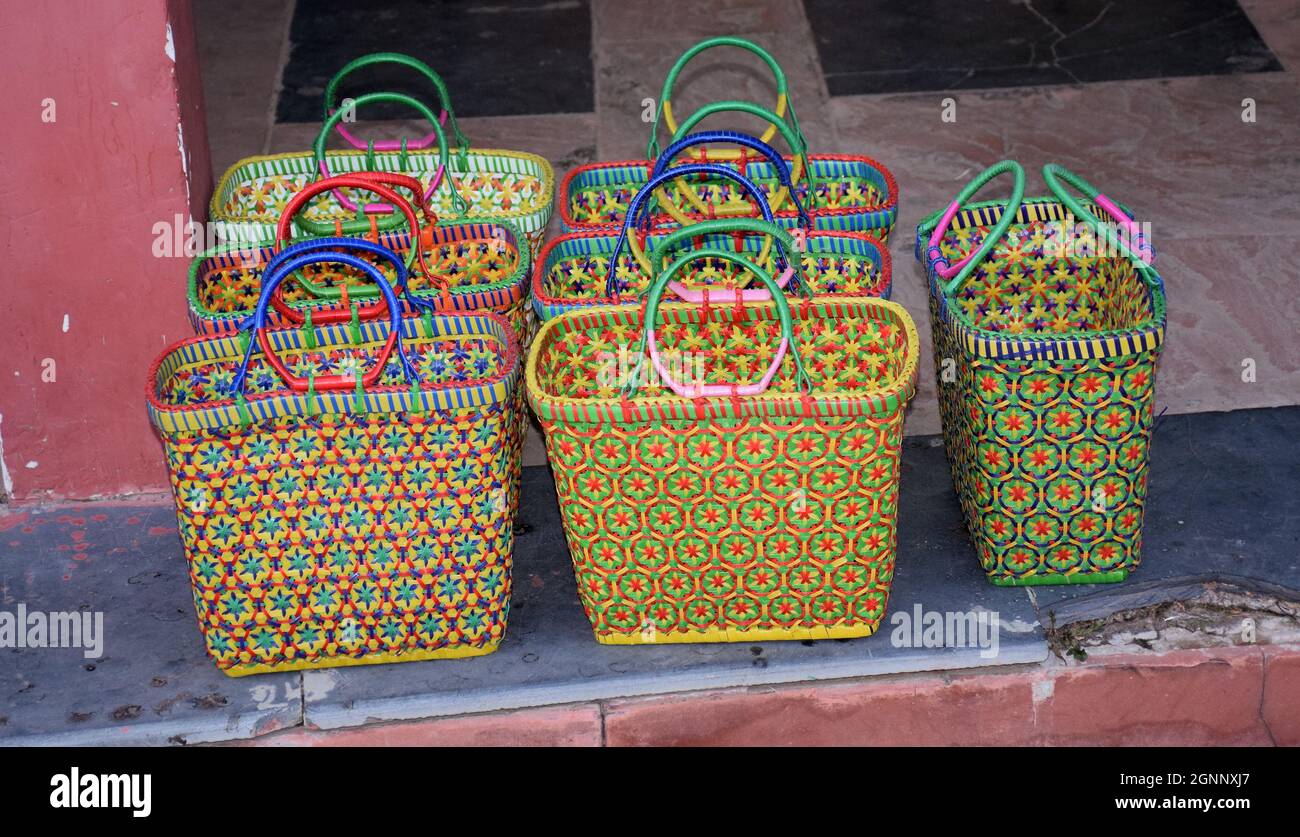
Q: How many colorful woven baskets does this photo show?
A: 7